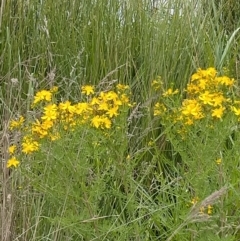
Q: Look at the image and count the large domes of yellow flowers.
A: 2